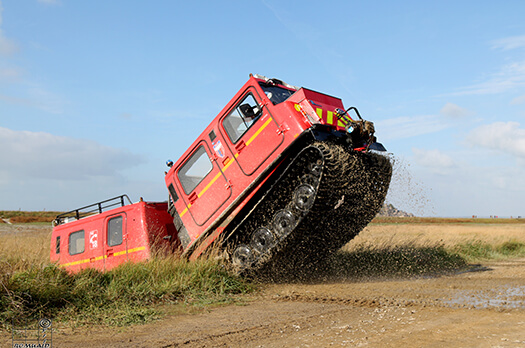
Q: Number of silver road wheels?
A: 4